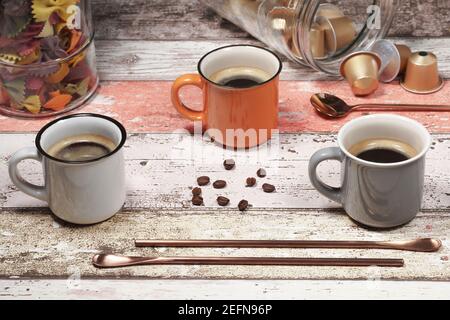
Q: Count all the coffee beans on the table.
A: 10